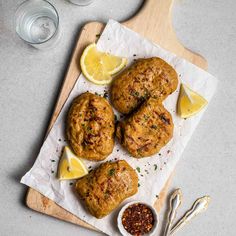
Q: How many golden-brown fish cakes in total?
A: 4